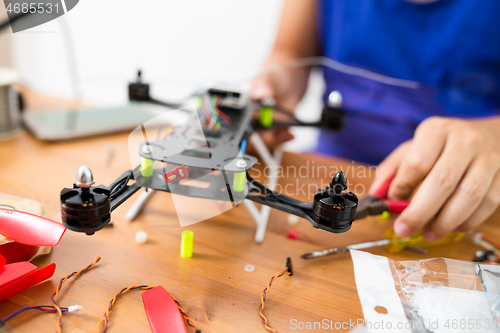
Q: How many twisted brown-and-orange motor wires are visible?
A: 3